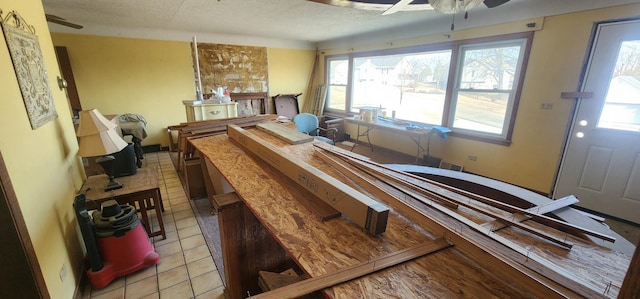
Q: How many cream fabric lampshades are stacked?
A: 2